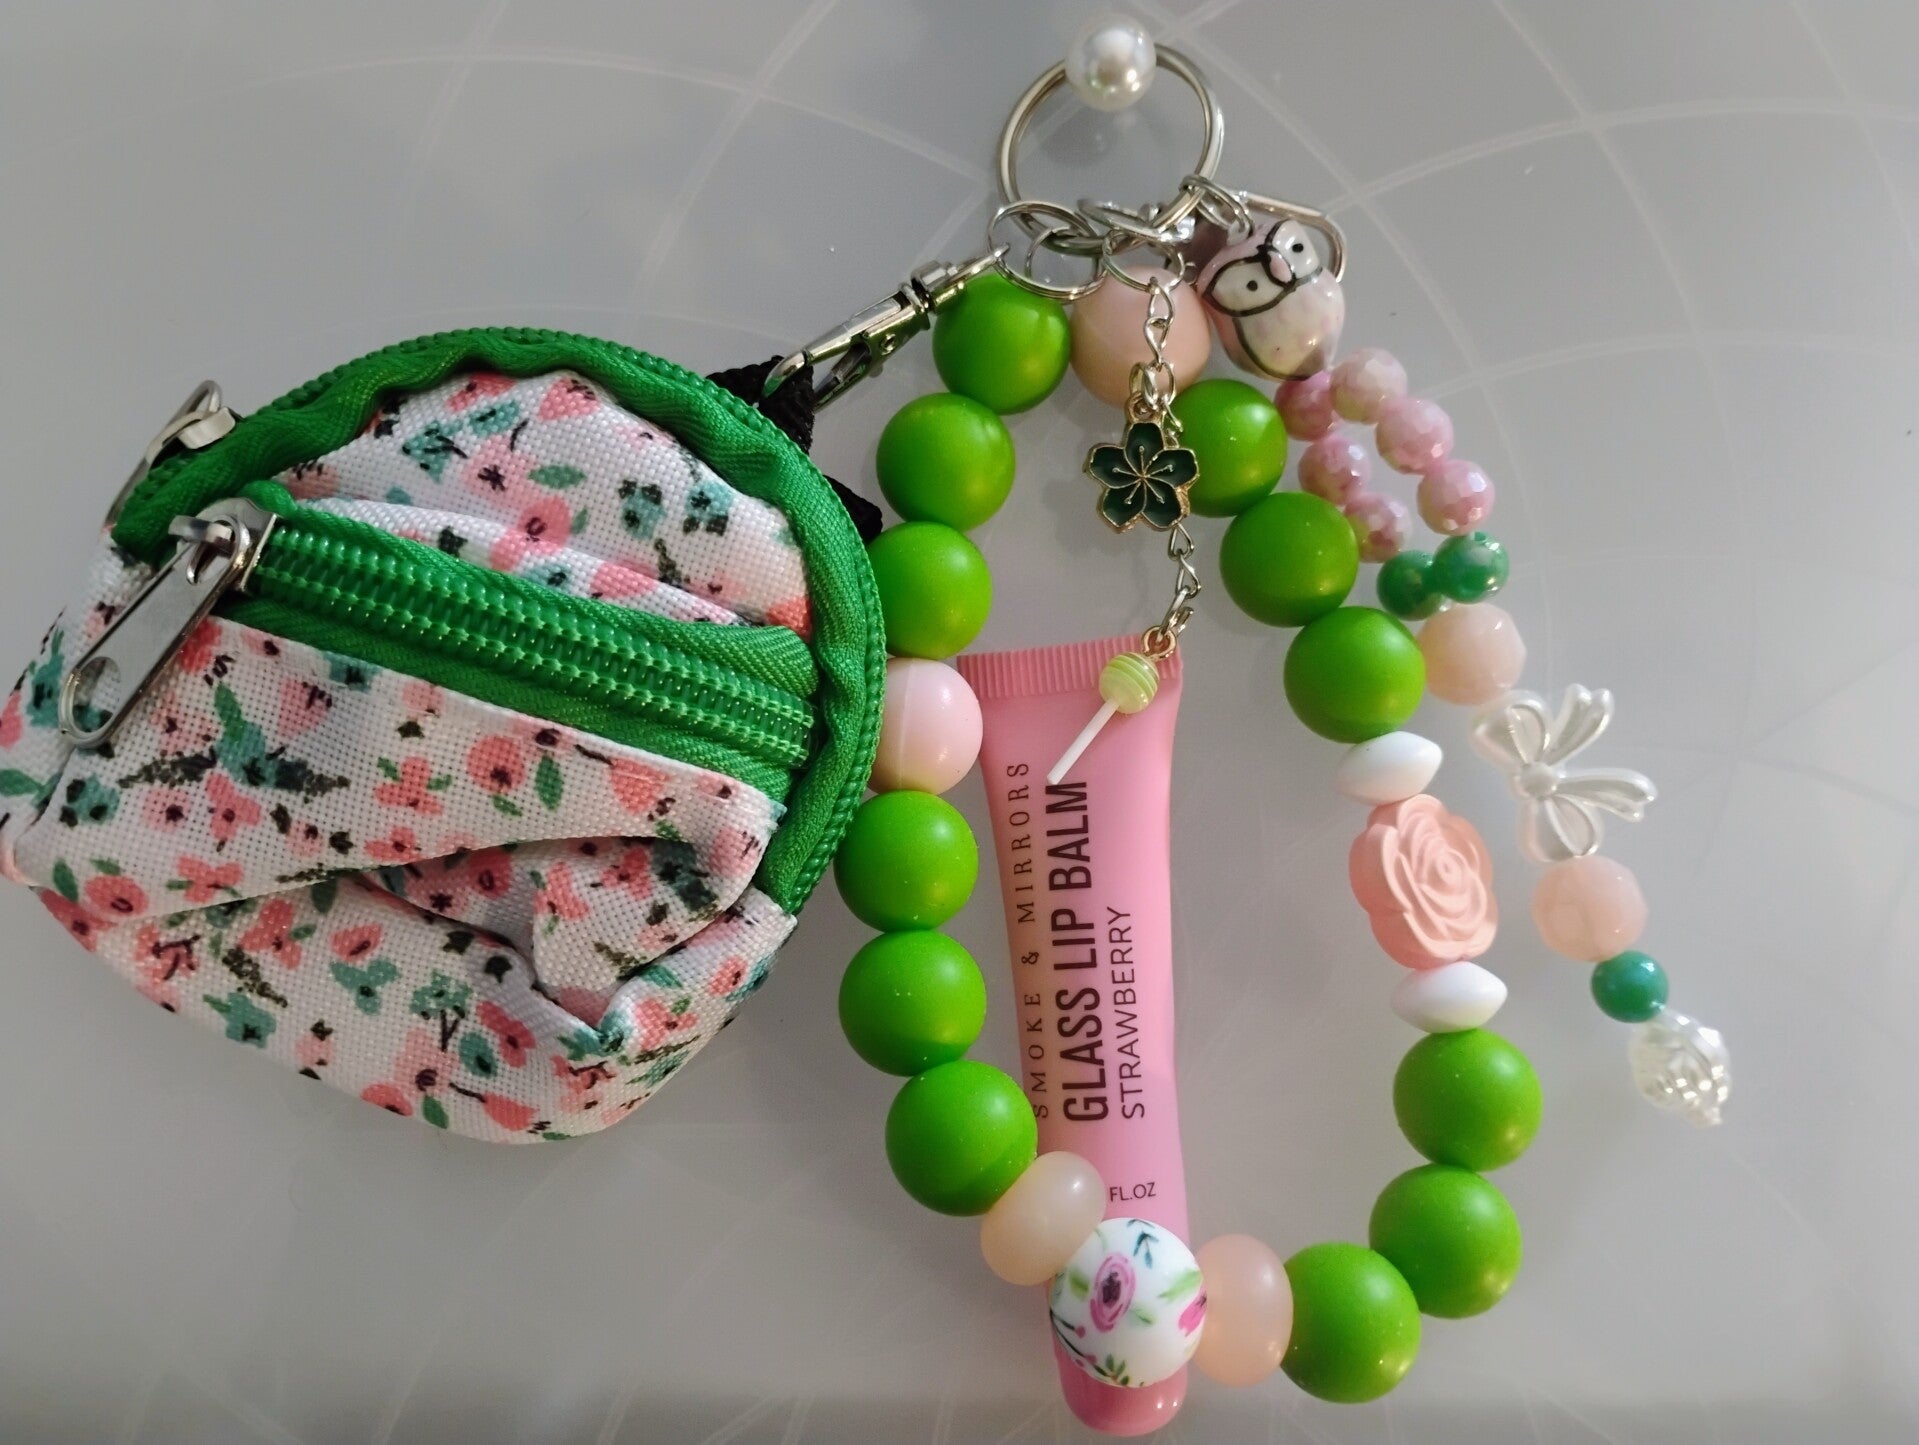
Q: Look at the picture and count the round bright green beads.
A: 12